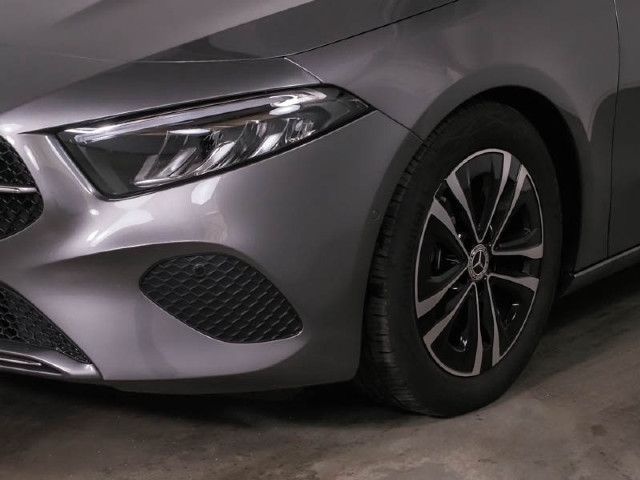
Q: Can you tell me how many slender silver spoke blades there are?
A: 10